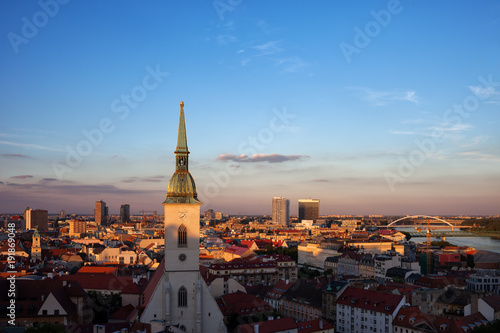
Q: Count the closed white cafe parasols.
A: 0